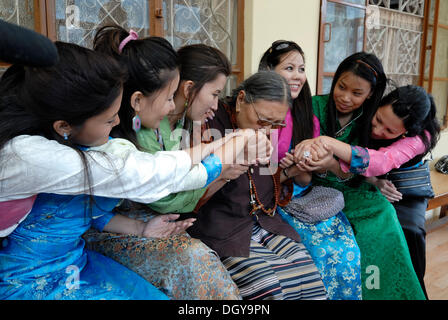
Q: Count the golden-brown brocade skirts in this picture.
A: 1